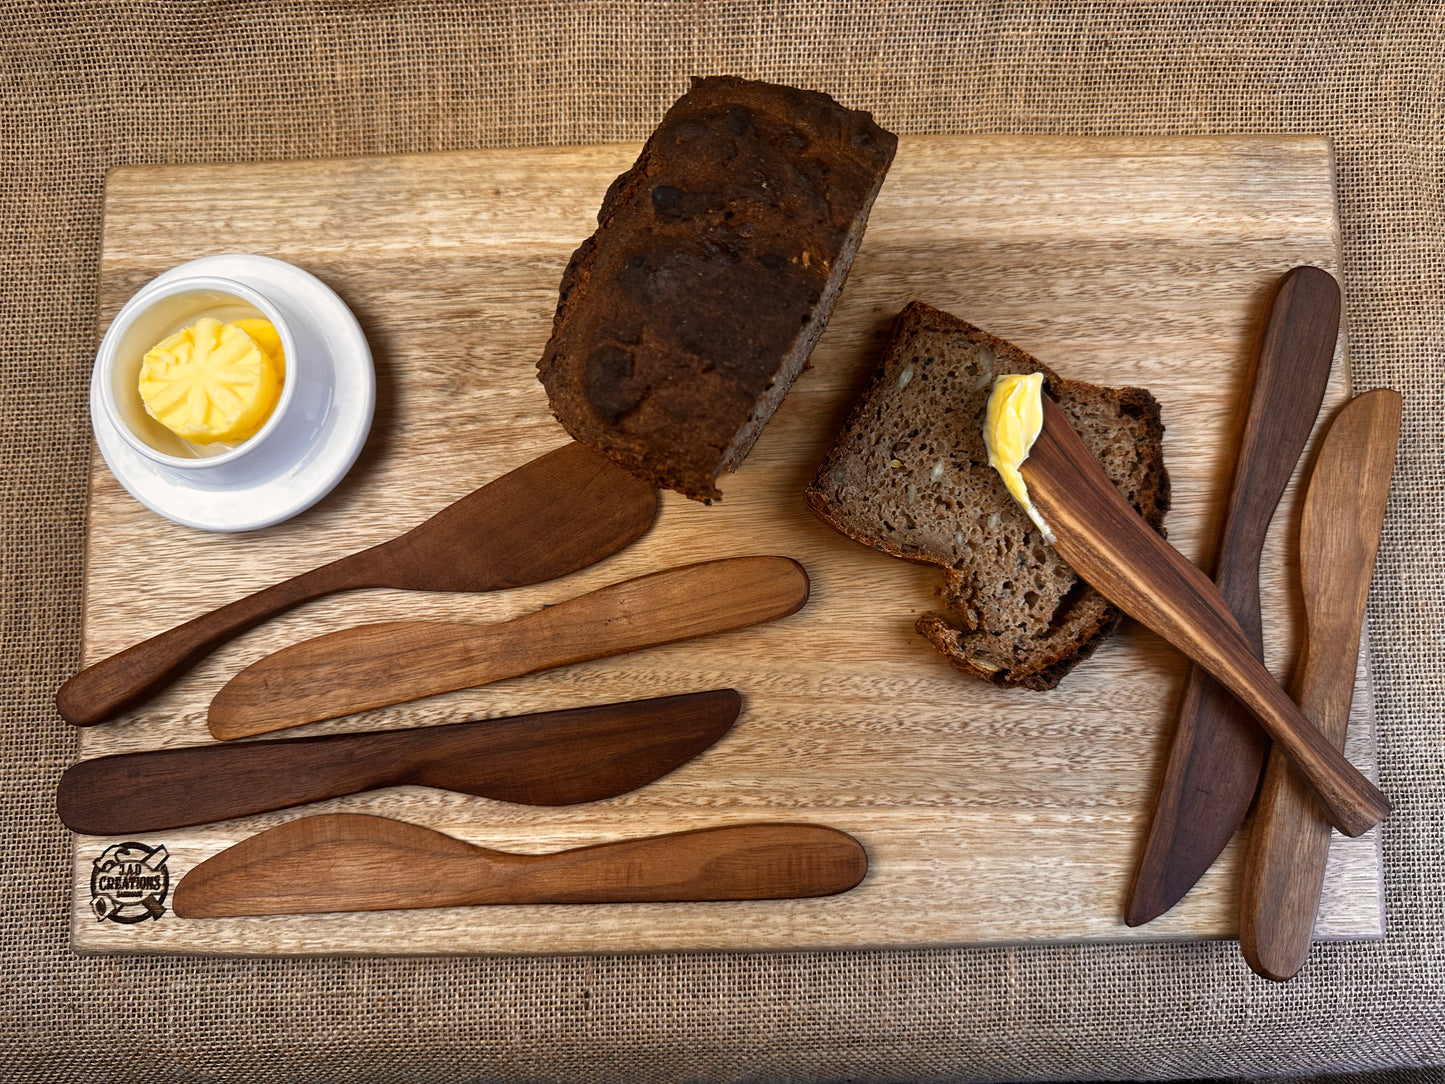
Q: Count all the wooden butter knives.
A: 7